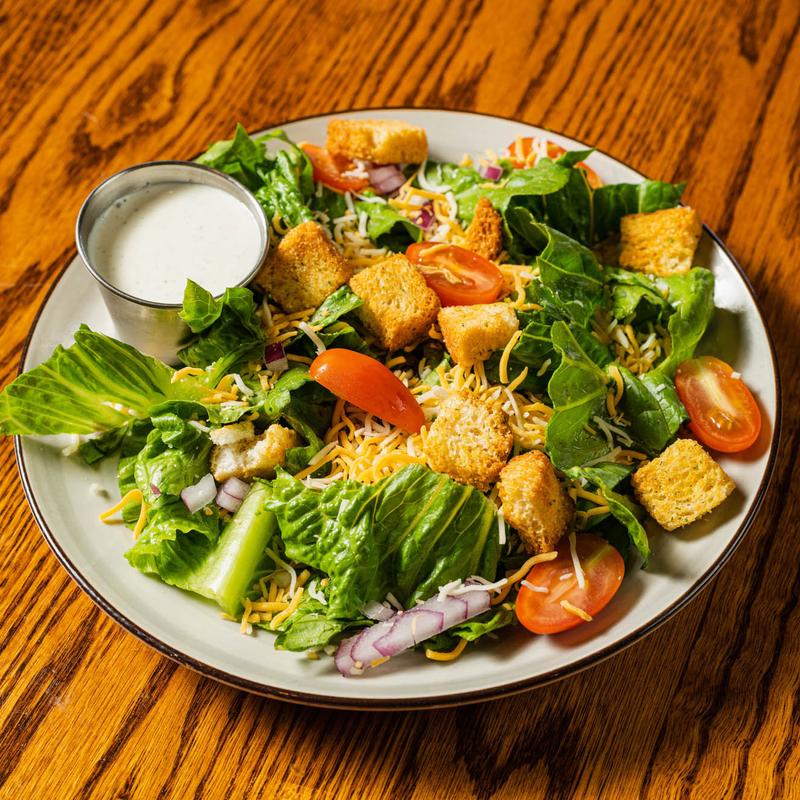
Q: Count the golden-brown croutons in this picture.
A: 10